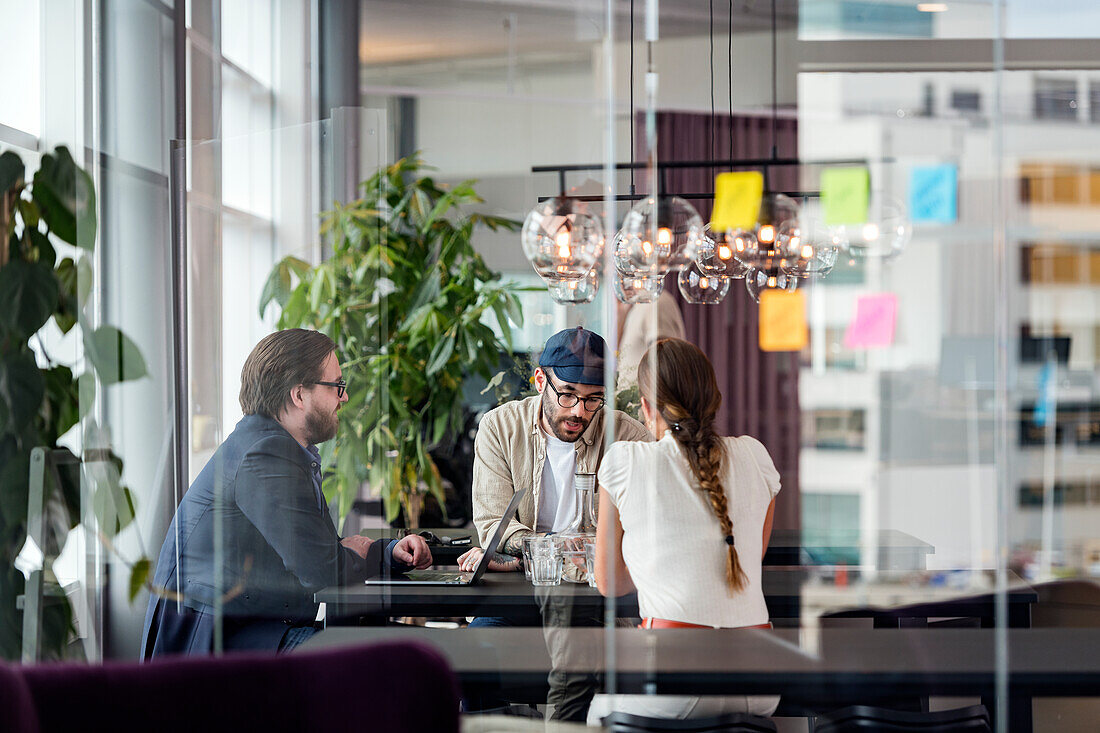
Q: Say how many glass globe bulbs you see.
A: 12